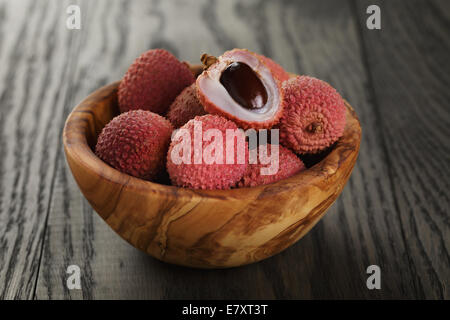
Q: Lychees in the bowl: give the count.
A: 8